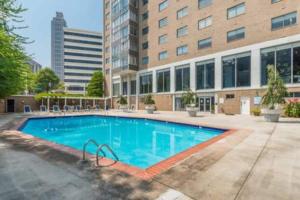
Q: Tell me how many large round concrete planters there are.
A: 4